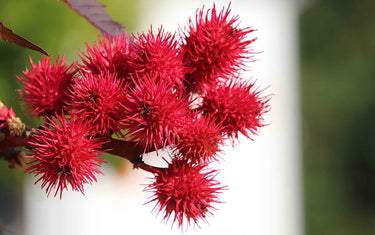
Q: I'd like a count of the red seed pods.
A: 10